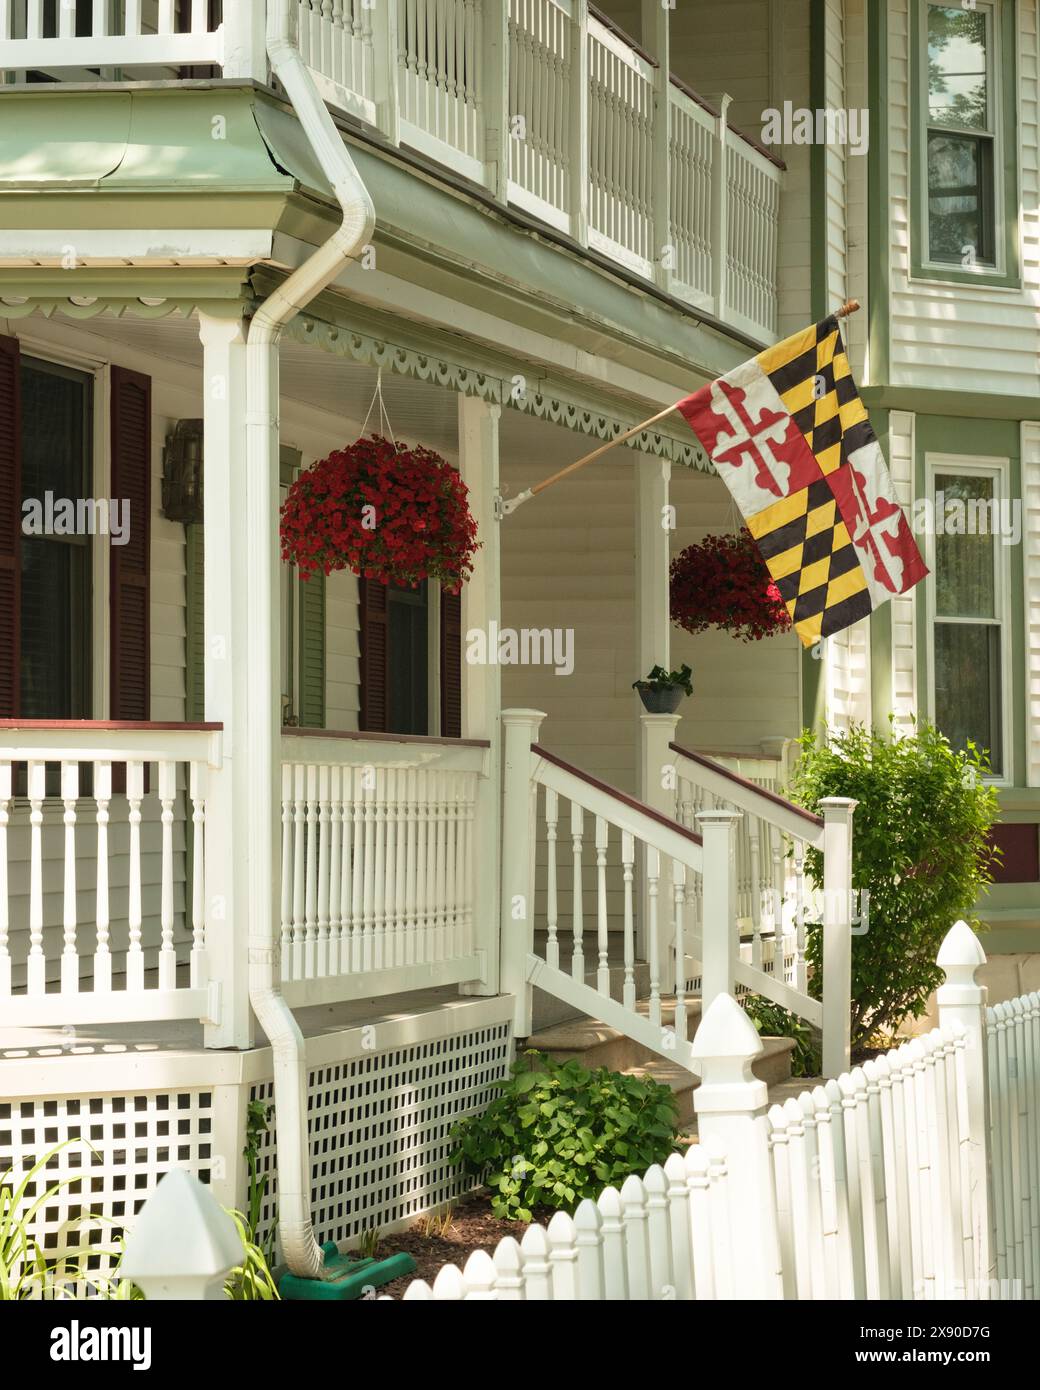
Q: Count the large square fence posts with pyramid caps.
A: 3